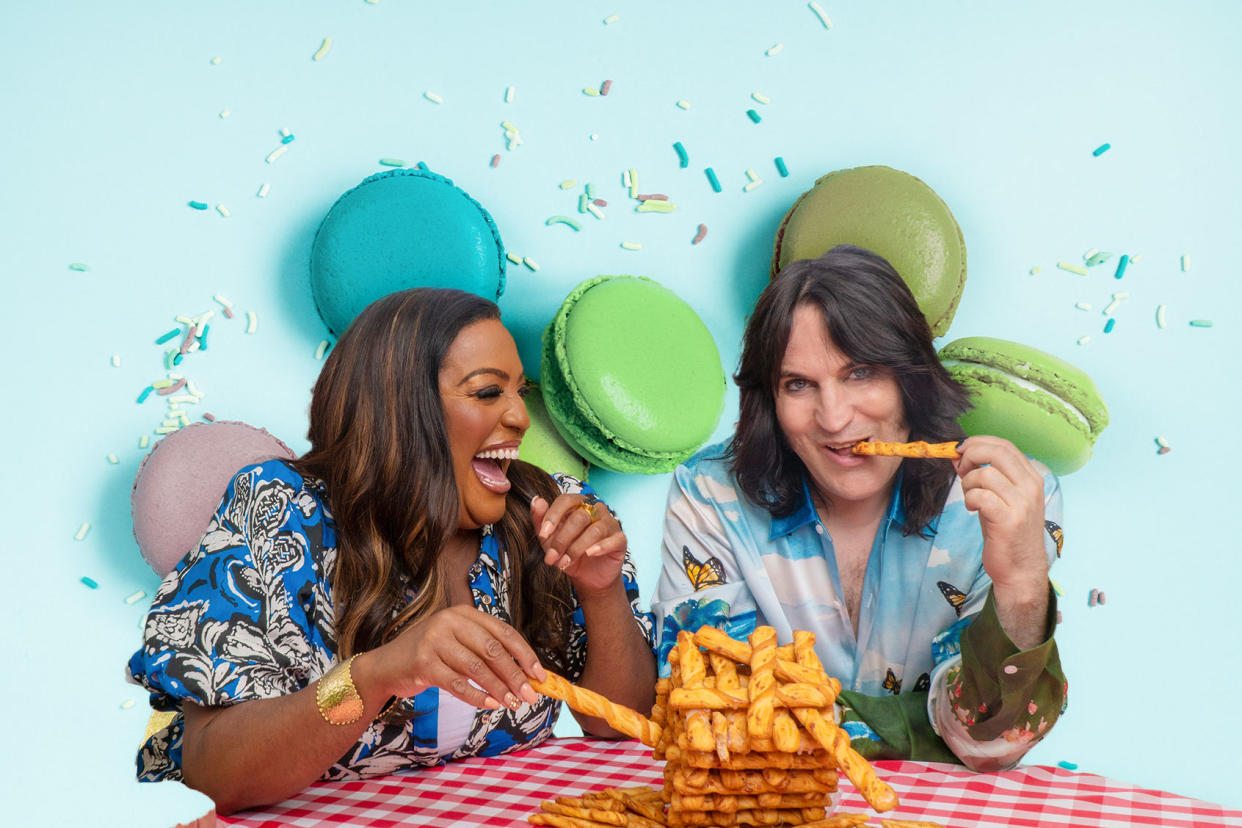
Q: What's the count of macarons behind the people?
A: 6